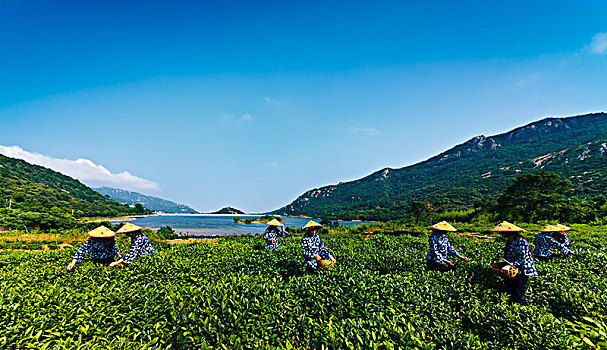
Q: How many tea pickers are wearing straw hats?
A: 8